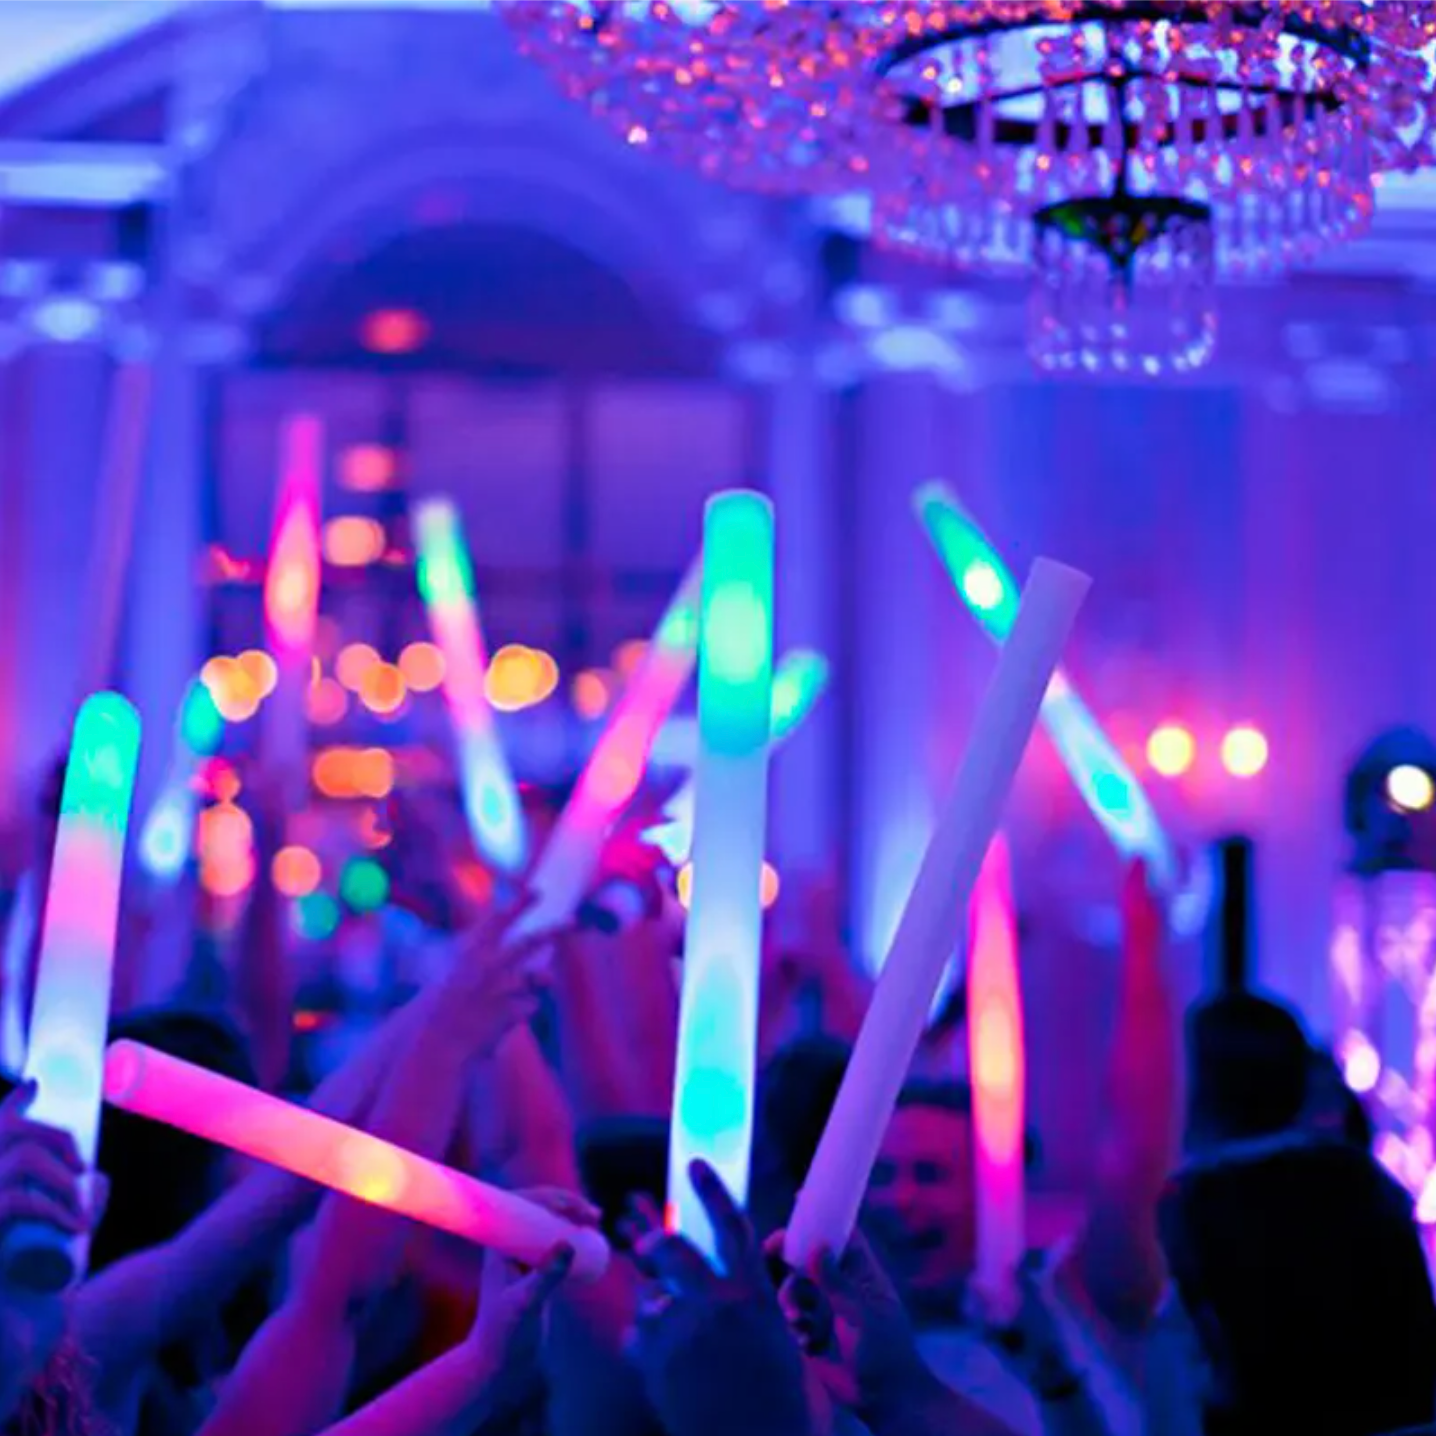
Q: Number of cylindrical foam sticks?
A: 11